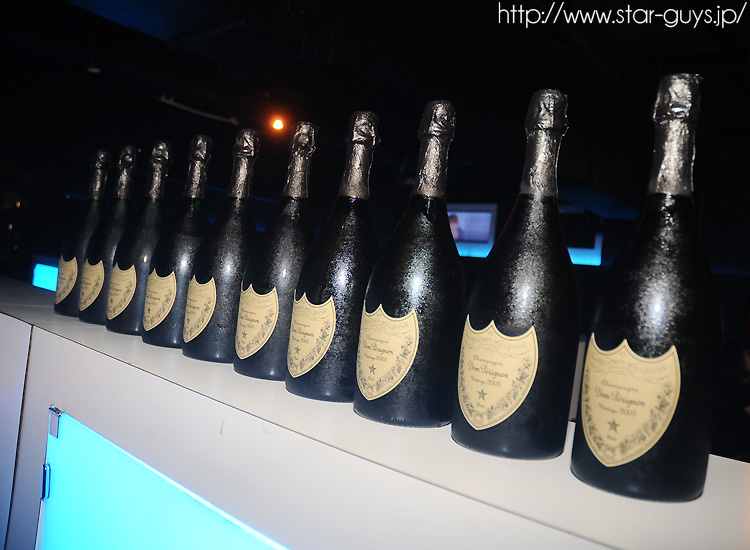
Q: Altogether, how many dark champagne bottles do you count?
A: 10